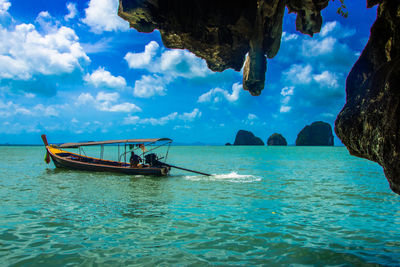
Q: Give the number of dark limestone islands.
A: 3